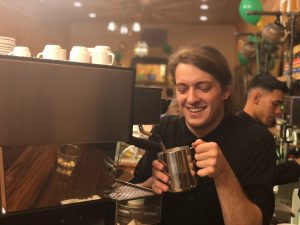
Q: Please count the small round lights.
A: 4